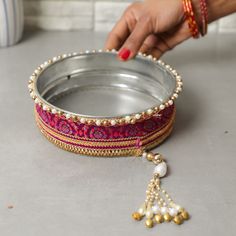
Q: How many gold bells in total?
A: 6